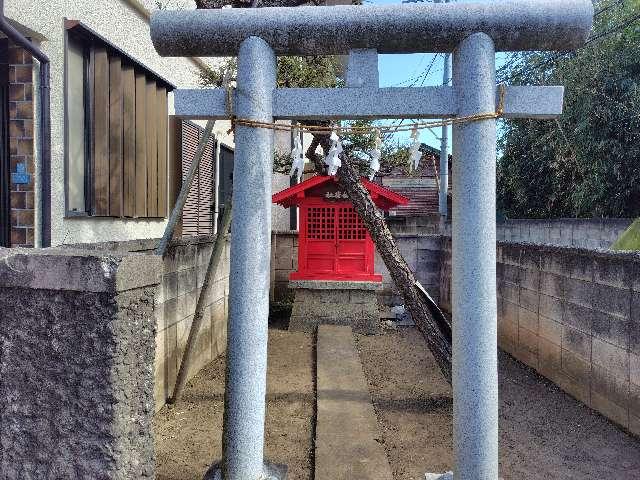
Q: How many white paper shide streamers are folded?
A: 4